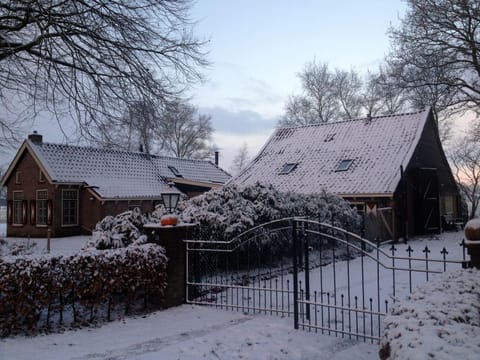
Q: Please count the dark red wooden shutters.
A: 4